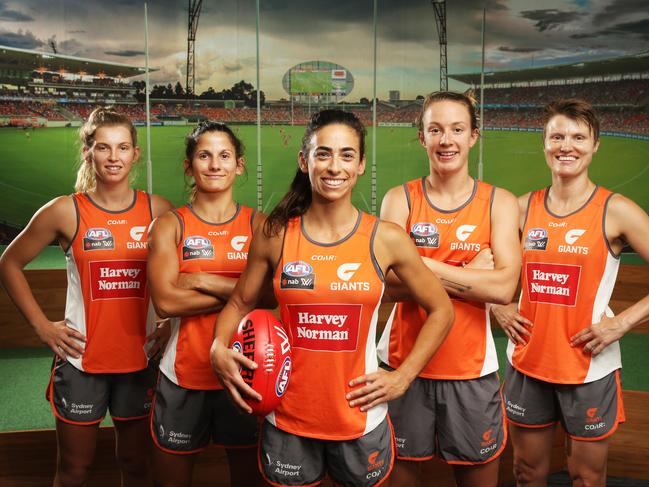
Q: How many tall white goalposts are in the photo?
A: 4